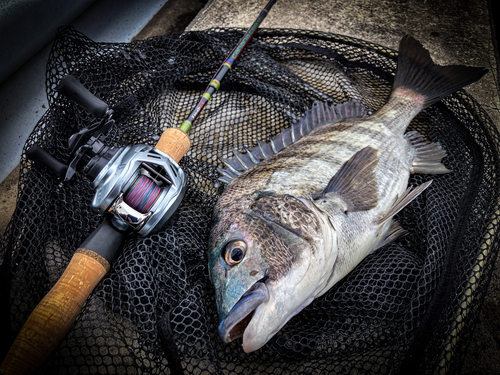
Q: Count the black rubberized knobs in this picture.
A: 2